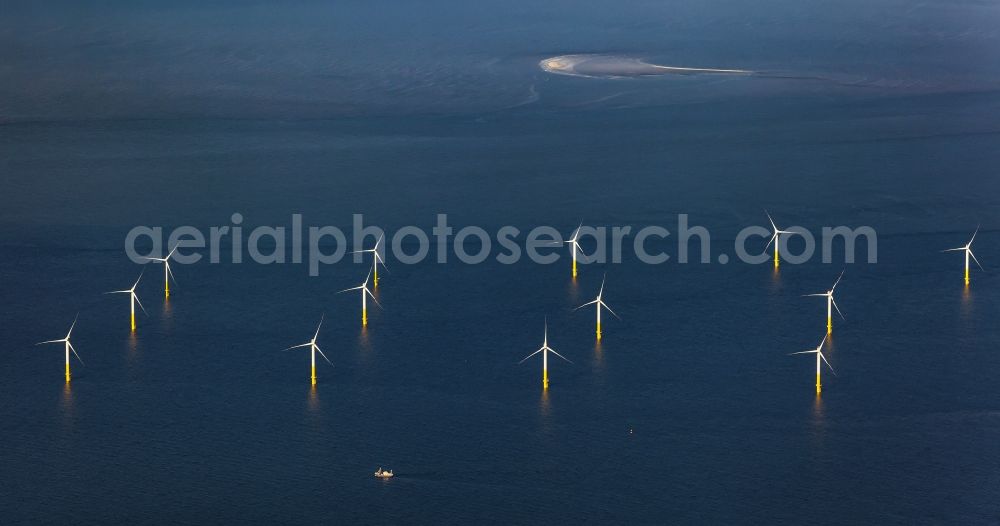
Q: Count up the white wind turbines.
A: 13